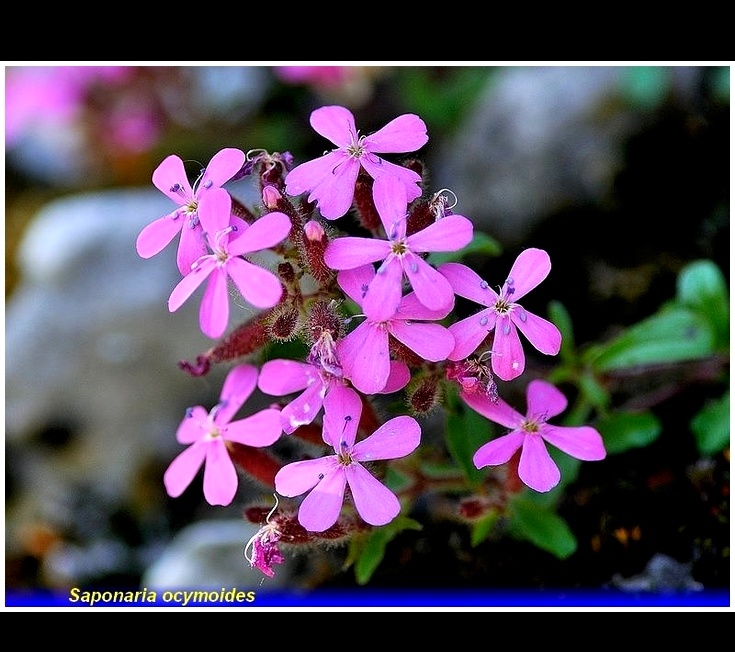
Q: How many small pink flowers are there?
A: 10